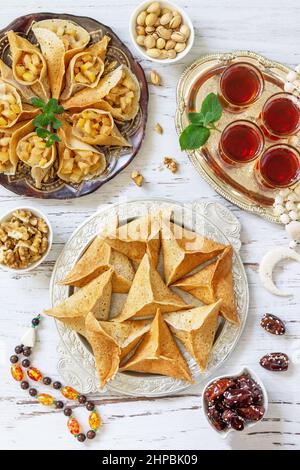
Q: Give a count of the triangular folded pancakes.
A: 9